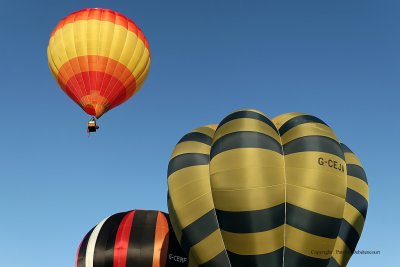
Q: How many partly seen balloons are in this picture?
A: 2